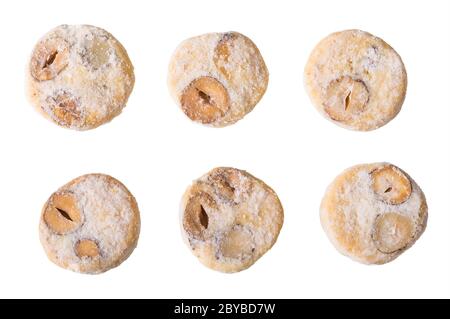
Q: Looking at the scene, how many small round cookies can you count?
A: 6